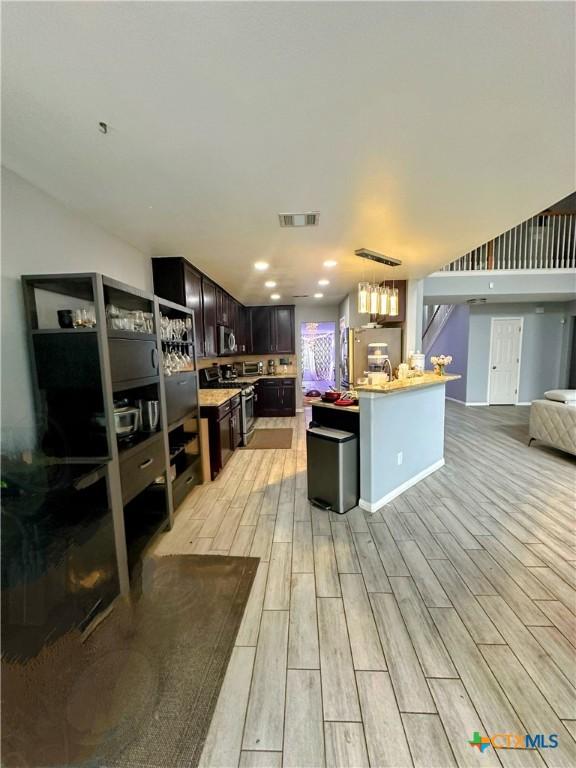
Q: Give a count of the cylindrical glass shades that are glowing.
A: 4